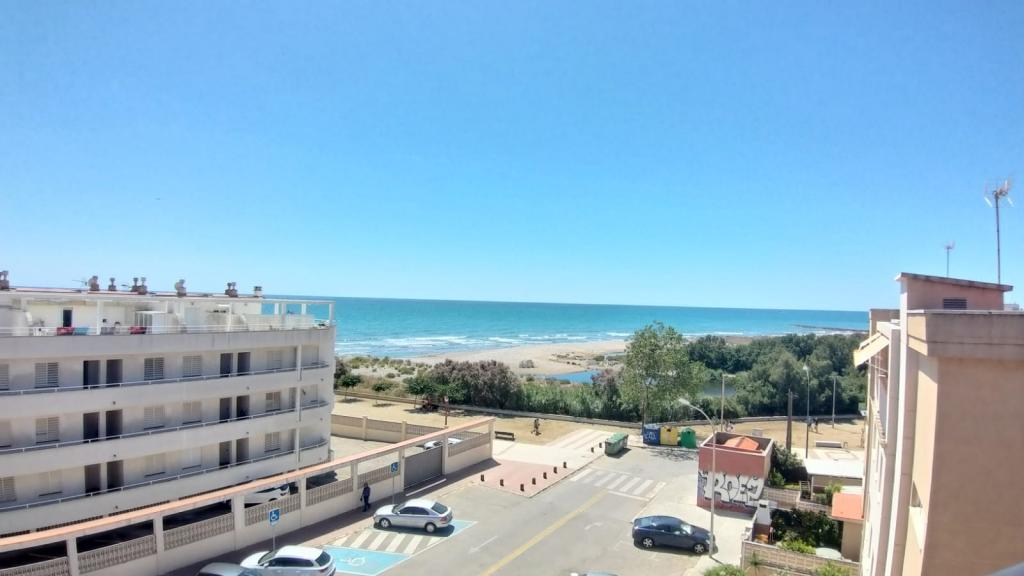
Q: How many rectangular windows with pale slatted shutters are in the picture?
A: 15